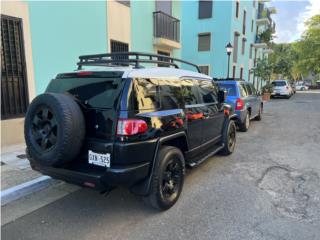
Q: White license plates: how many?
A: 1